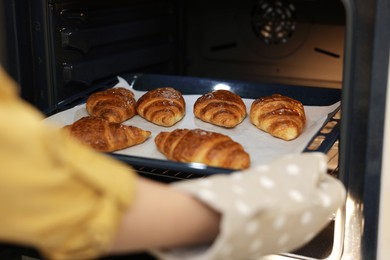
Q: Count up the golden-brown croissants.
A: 6